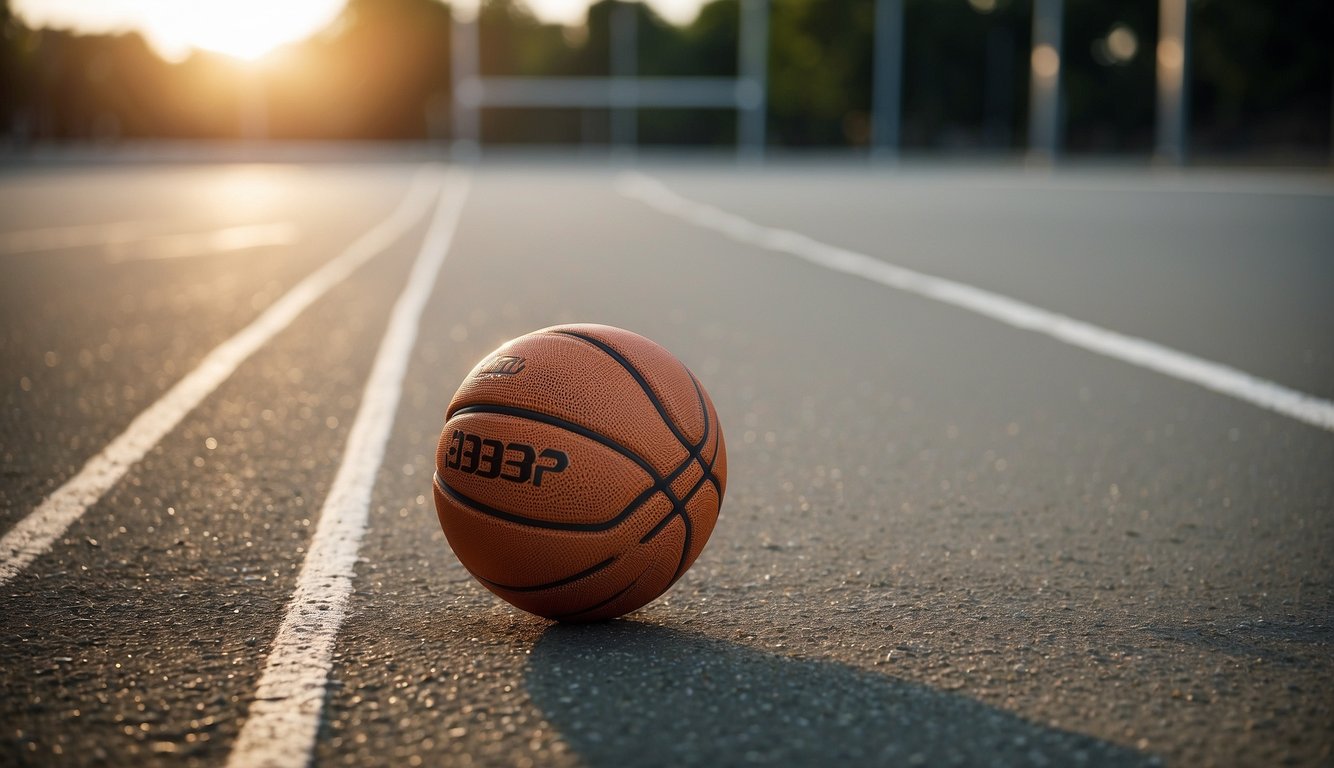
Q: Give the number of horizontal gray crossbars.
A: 1